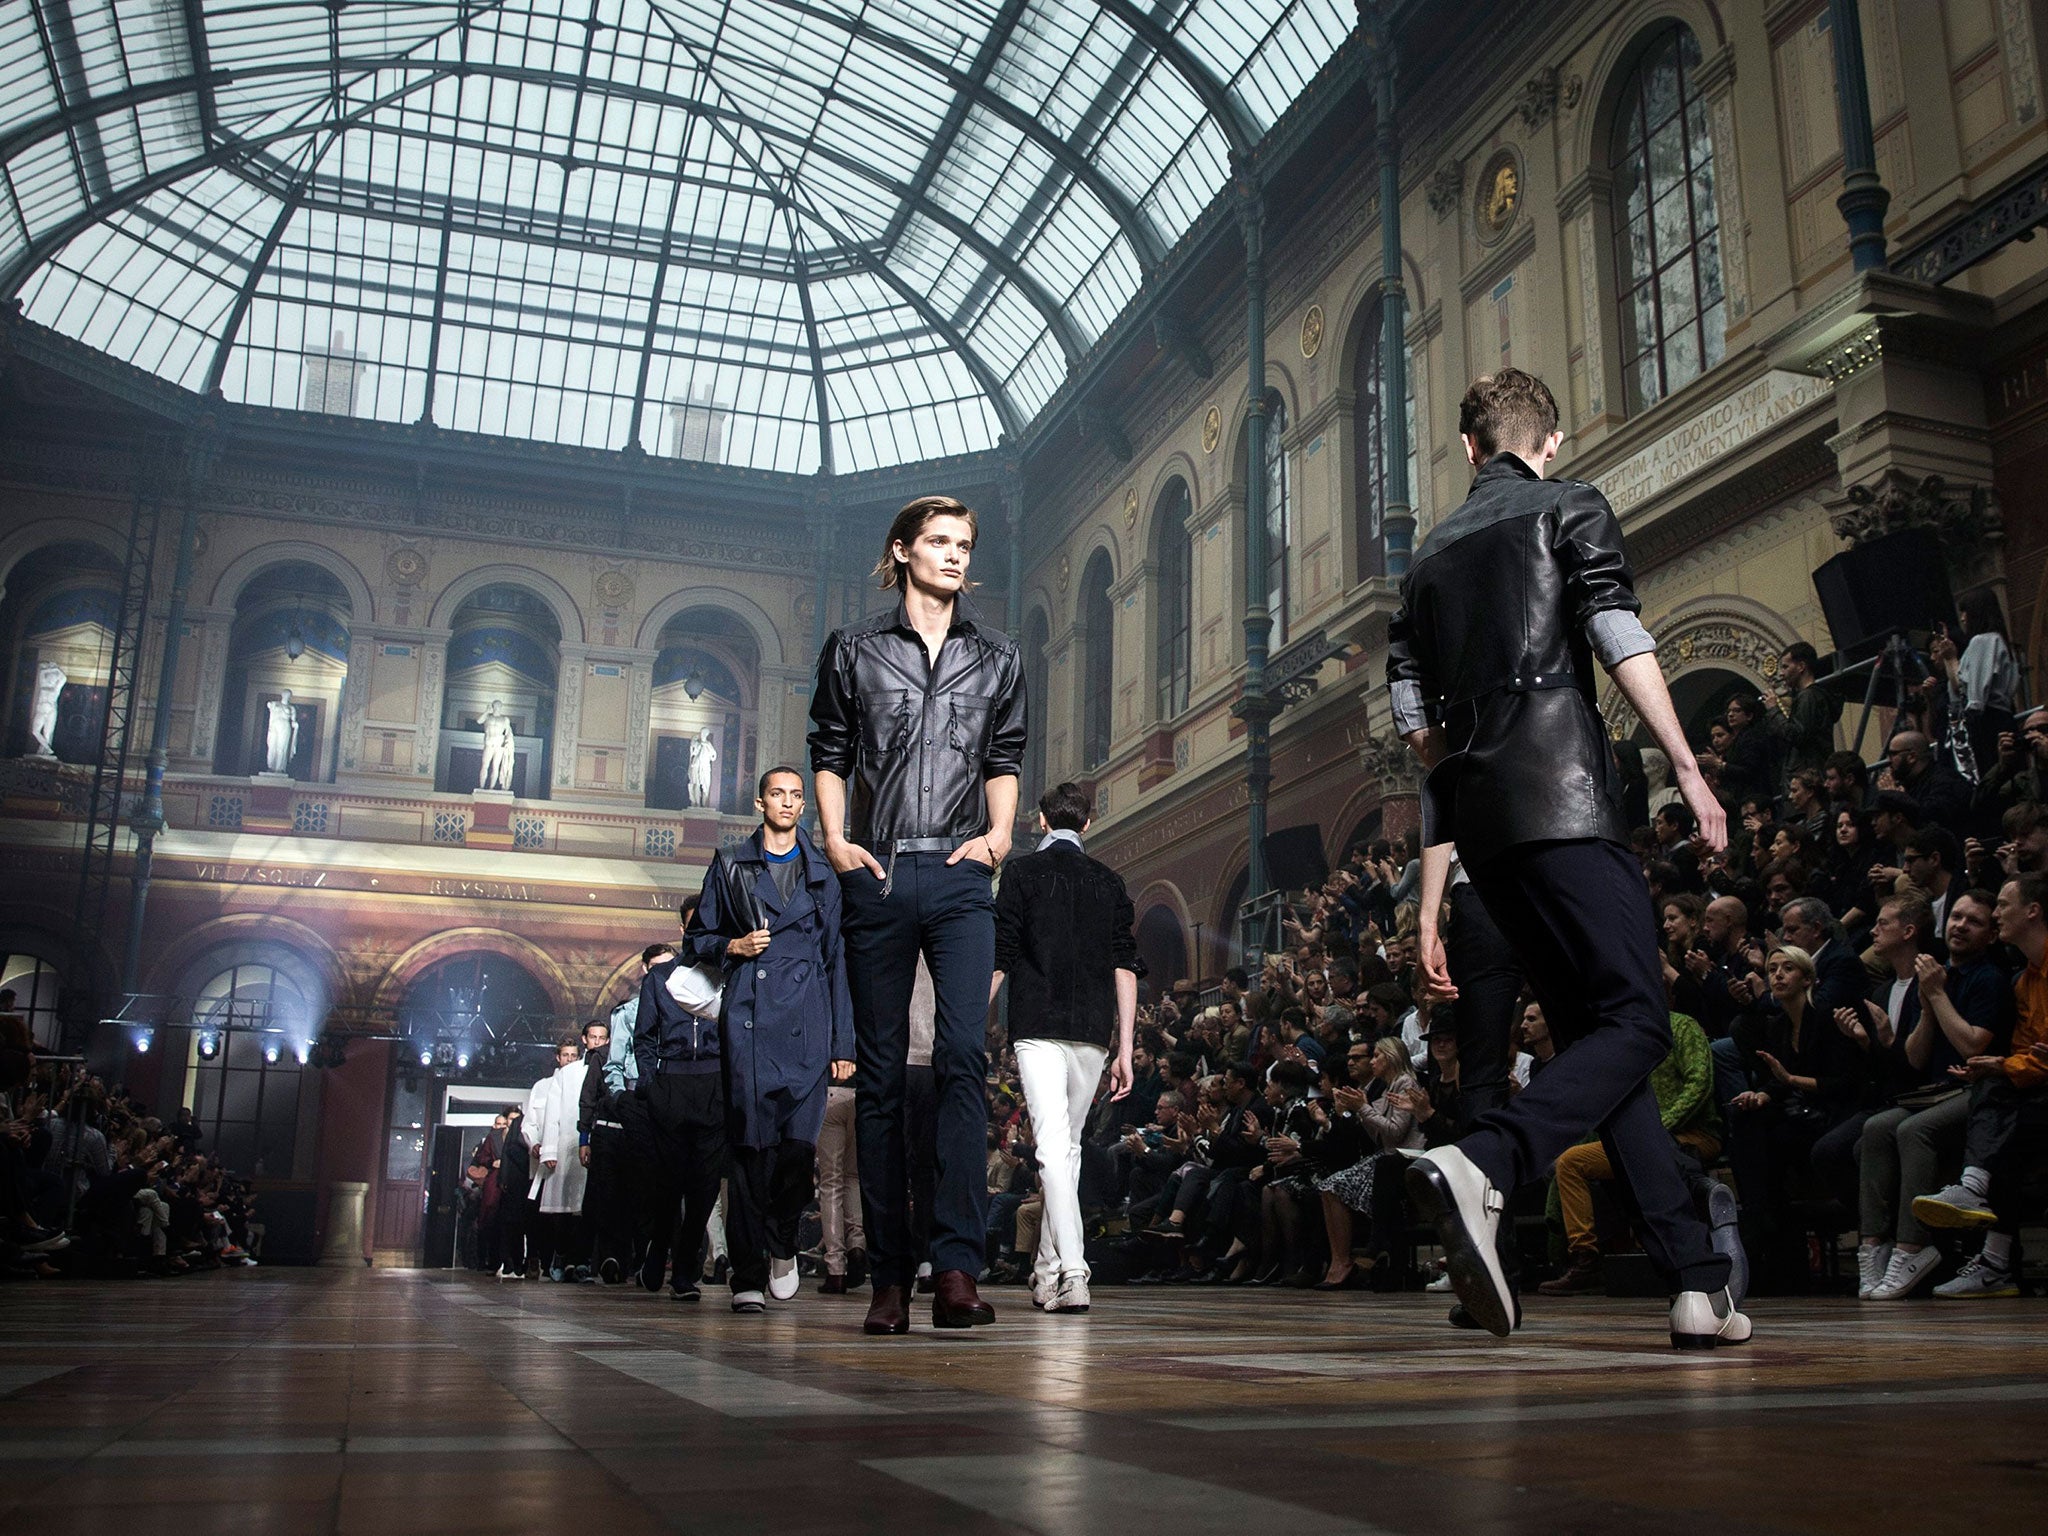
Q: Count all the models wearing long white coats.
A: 2